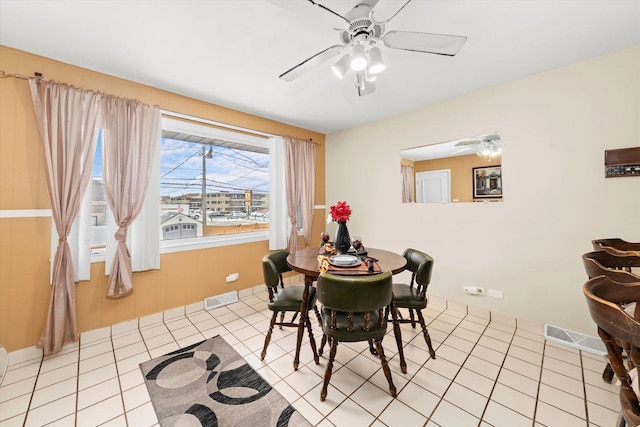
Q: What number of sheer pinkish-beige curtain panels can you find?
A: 4